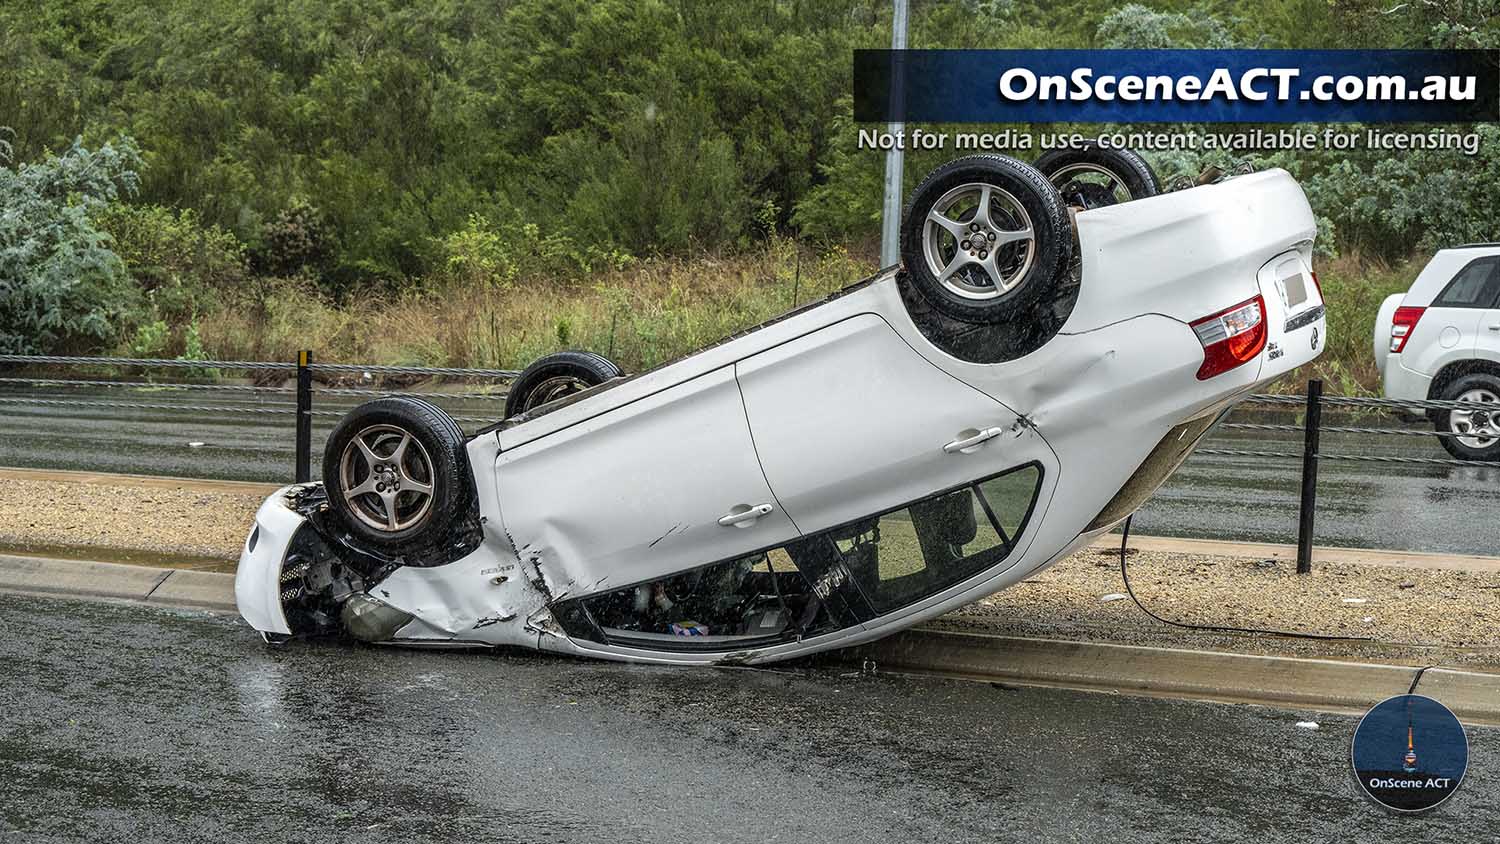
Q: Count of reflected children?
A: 0